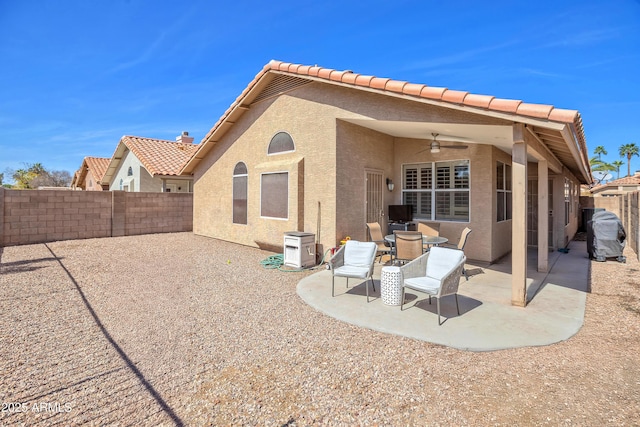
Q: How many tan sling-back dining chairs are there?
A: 4